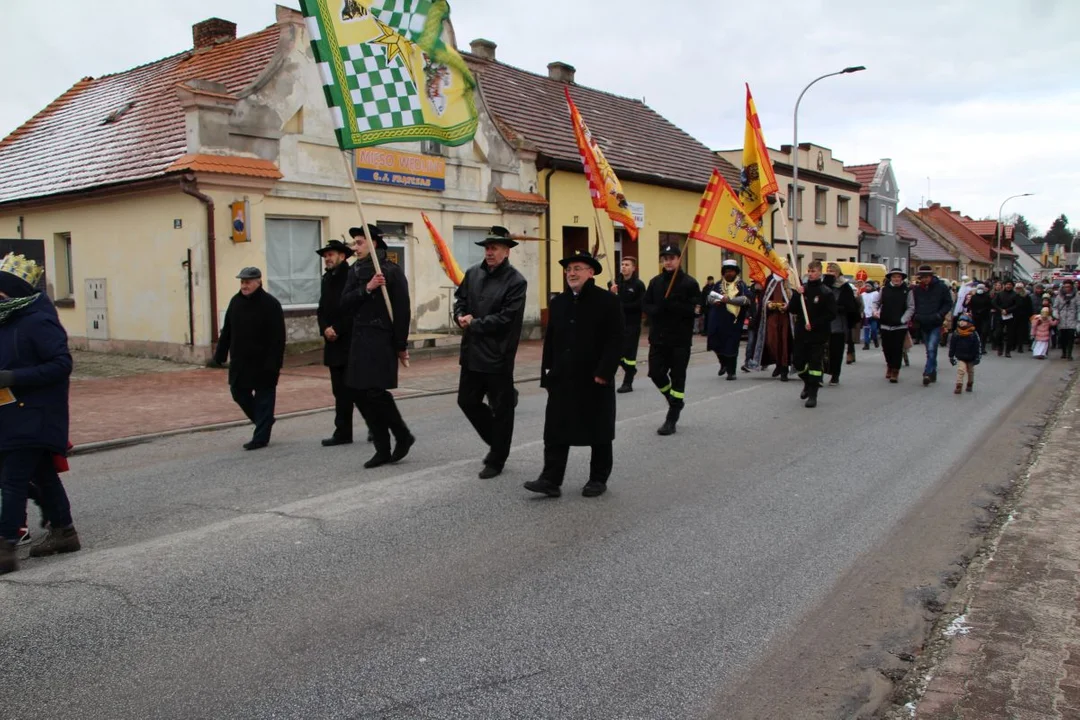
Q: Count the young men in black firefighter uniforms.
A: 3